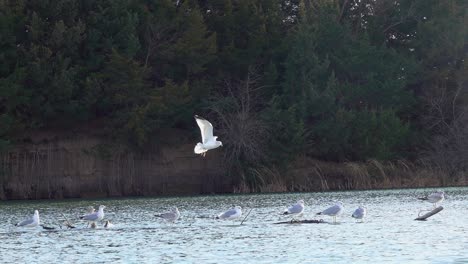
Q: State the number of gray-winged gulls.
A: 8